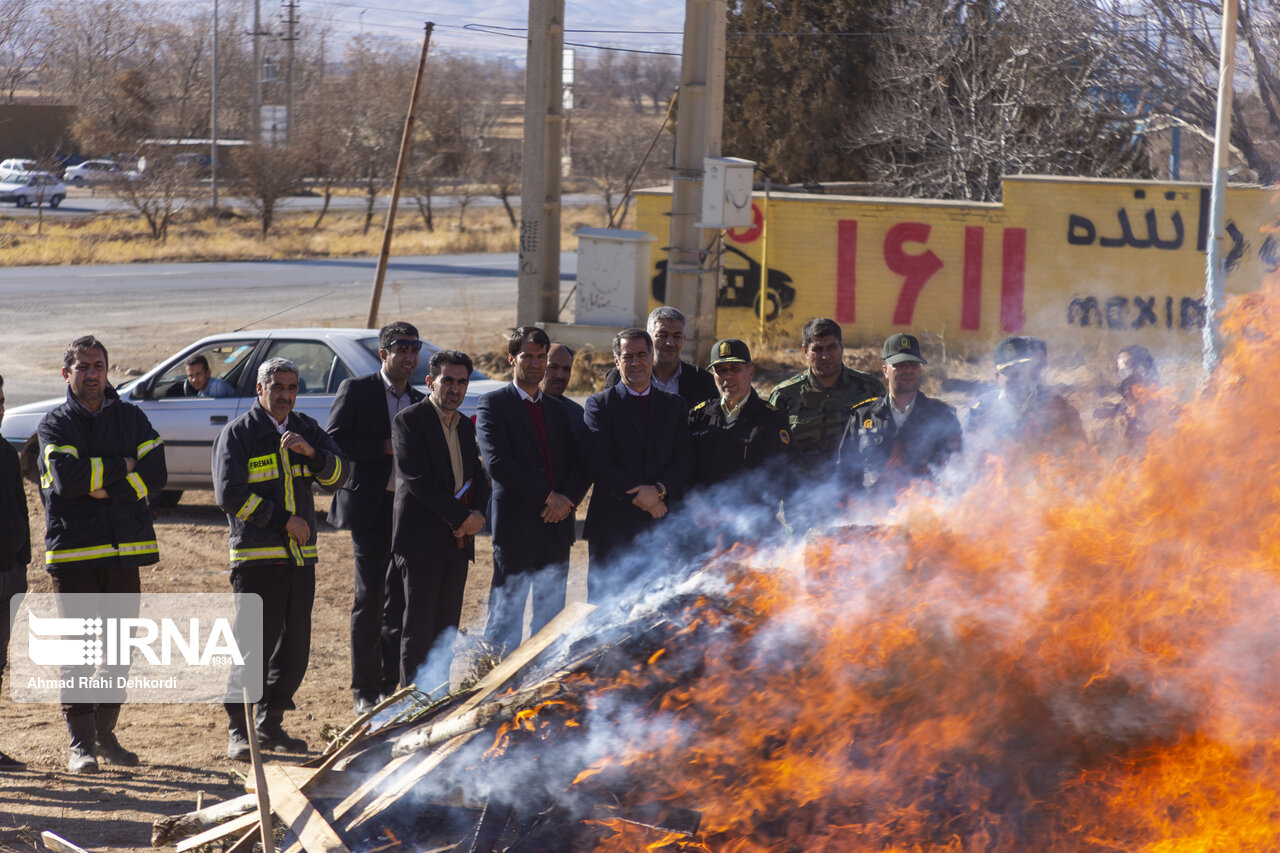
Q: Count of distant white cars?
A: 3